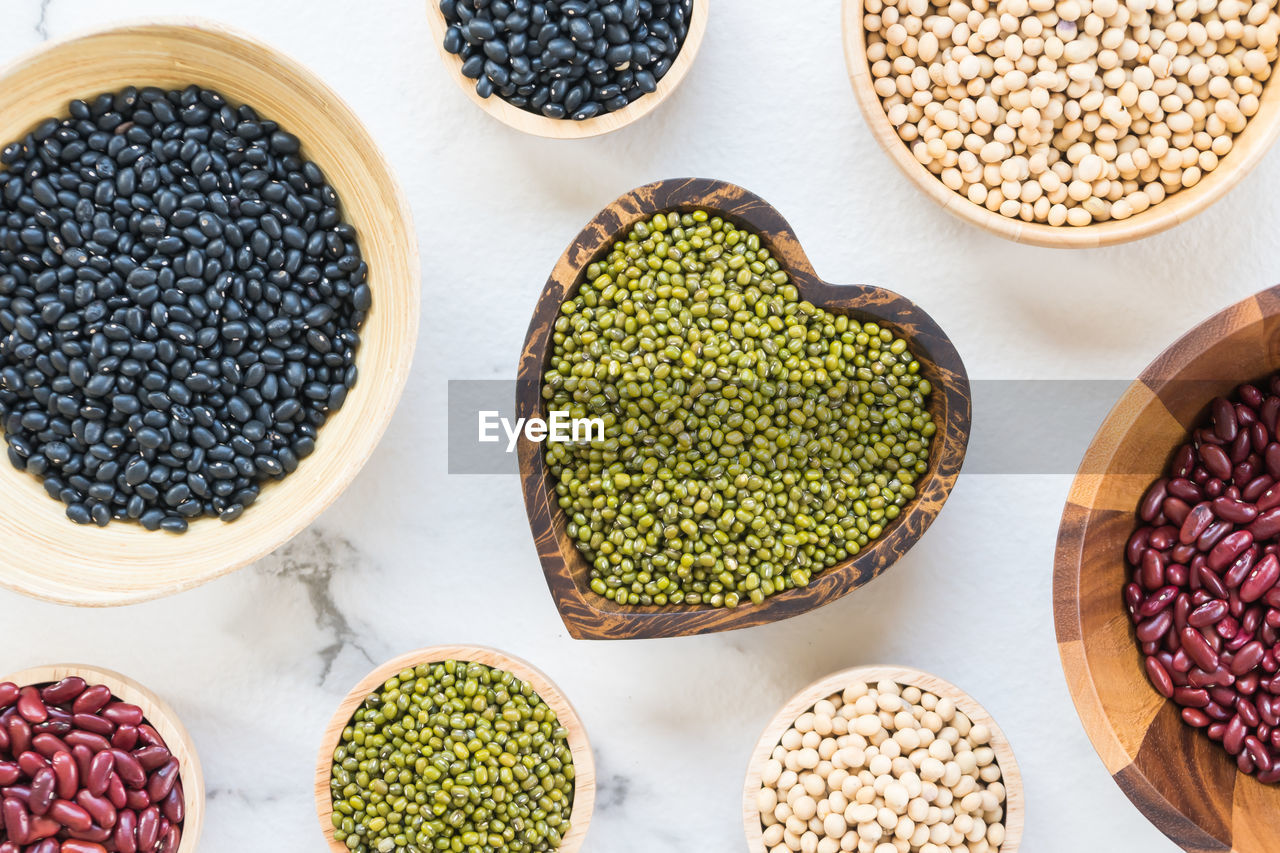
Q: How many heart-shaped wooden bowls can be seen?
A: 1